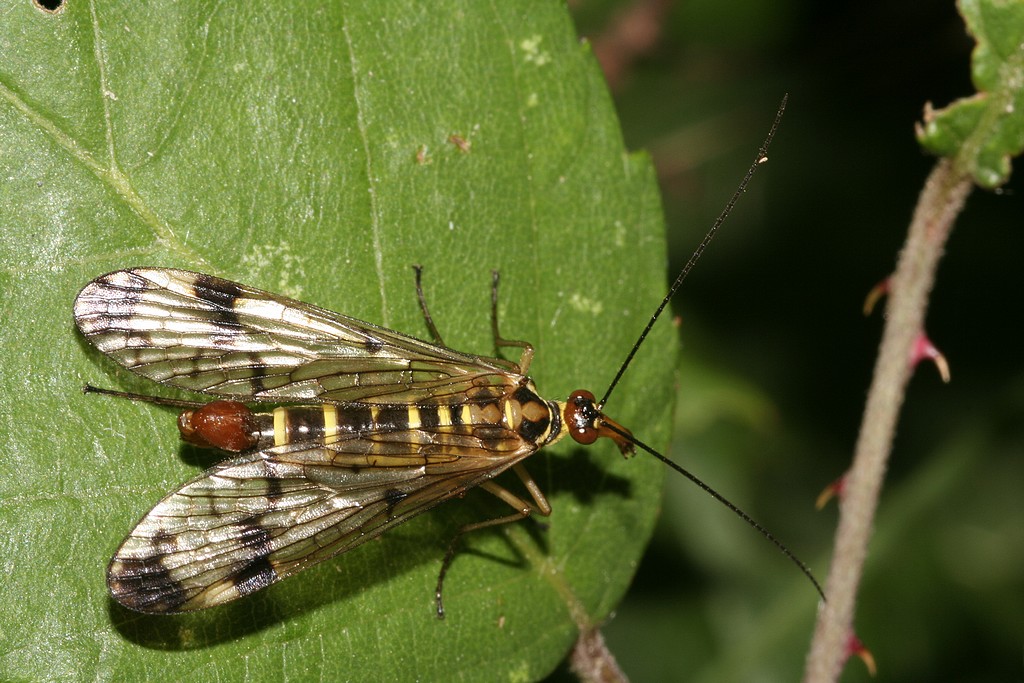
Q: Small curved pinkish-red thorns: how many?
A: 4